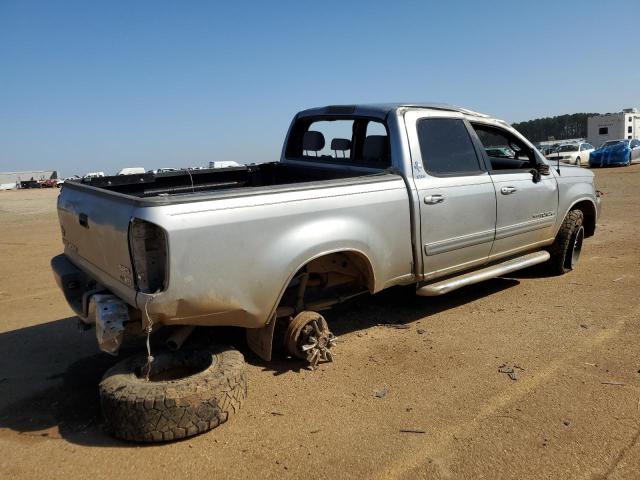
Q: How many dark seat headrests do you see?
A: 3